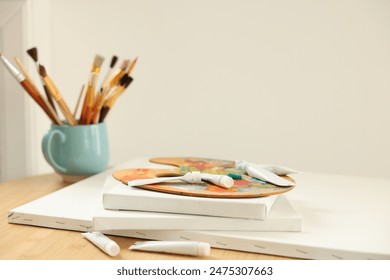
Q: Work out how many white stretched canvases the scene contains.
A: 3